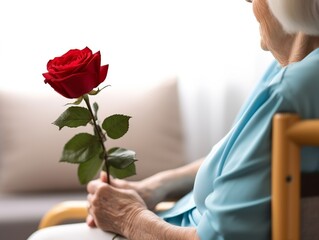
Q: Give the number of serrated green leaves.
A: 6